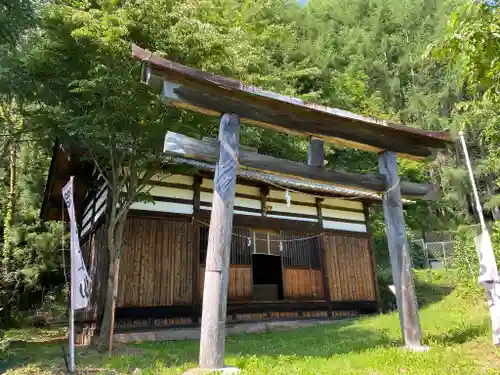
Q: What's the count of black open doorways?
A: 1